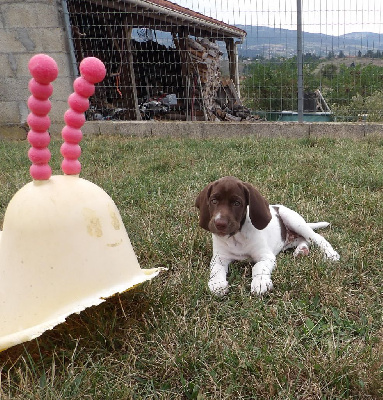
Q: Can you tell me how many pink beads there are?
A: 14